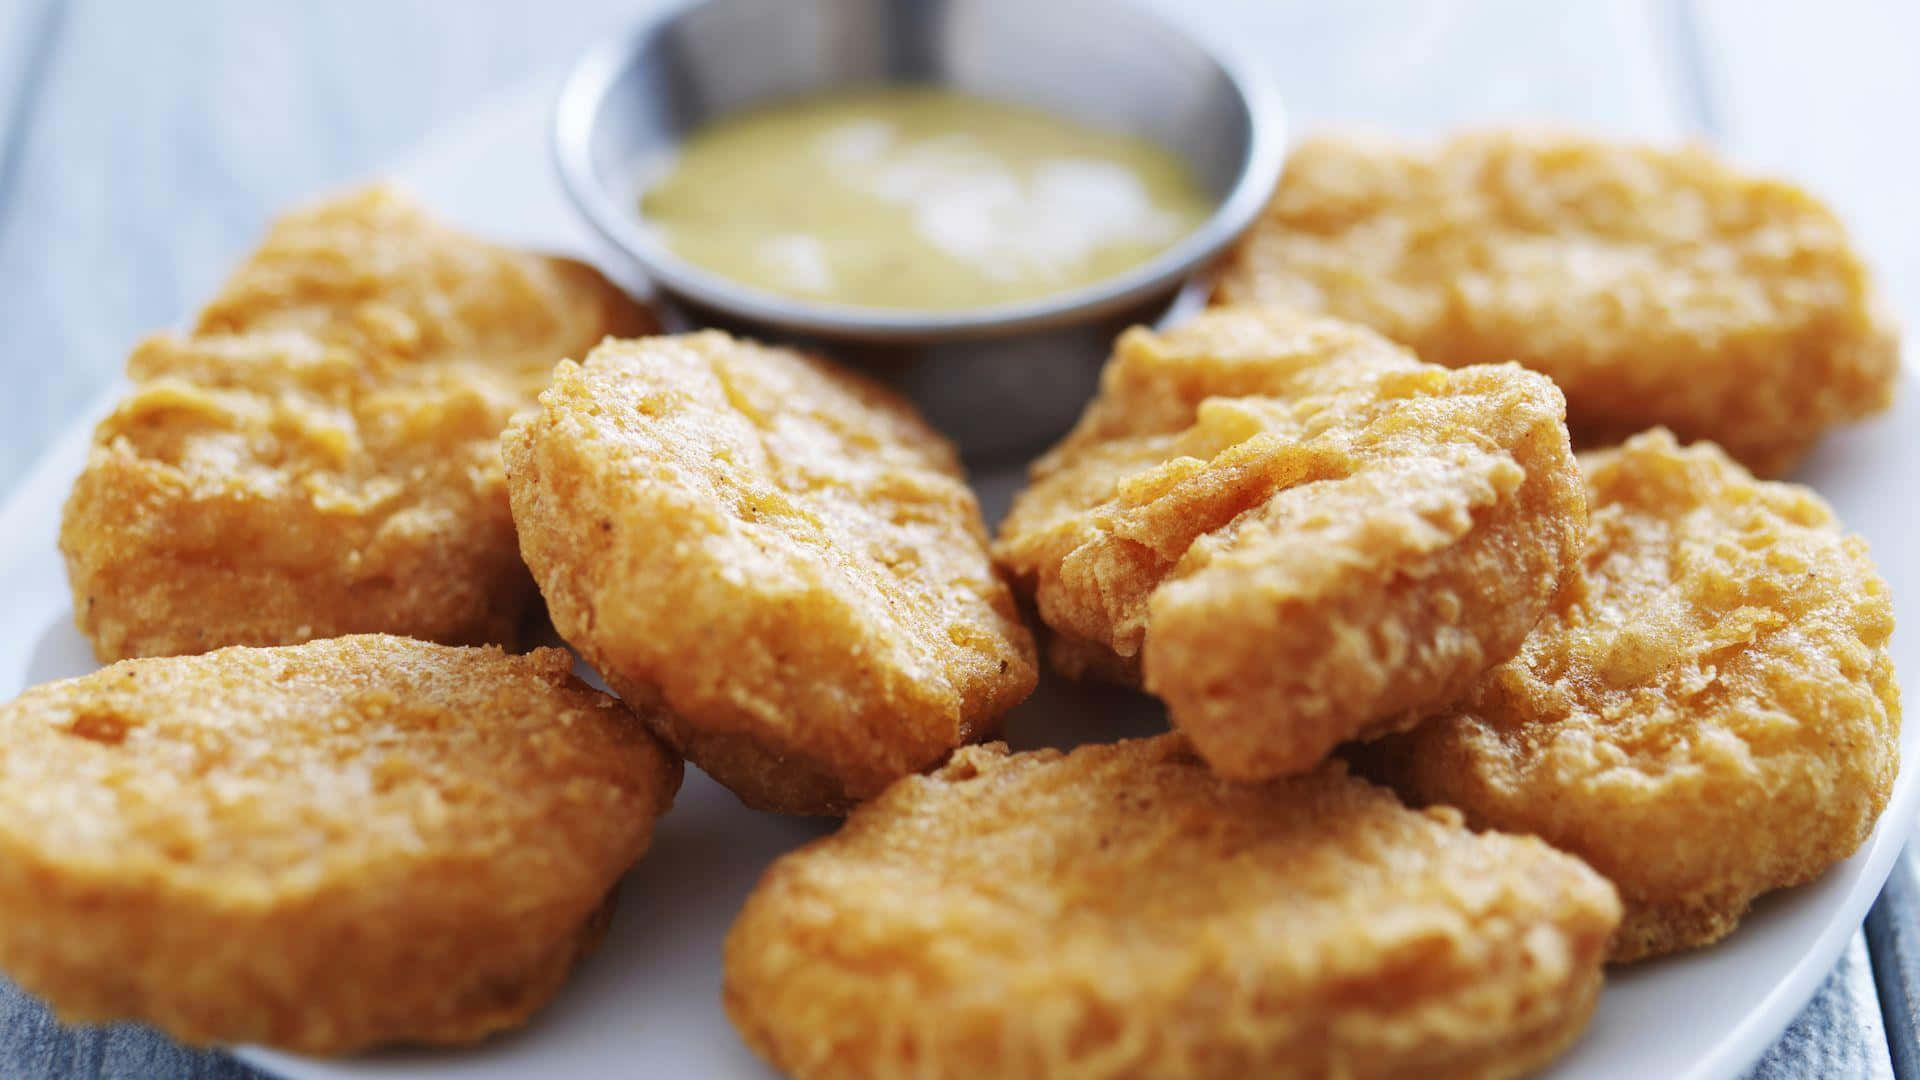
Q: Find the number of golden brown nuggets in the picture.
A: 7